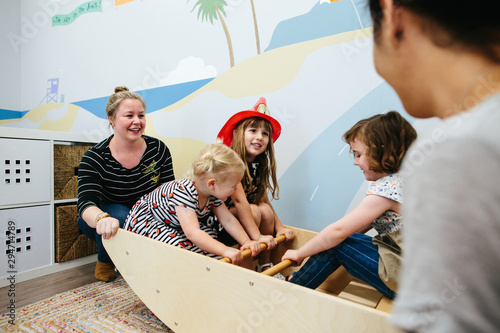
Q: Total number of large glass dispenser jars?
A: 0